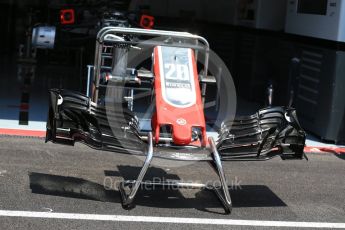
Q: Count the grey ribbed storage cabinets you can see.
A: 1